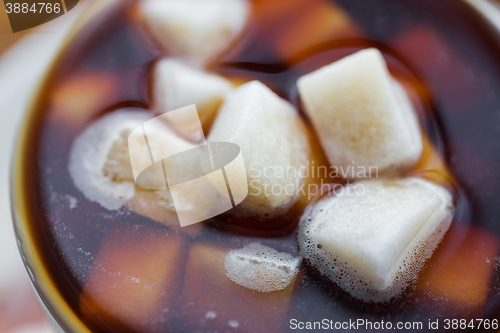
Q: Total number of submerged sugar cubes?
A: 6